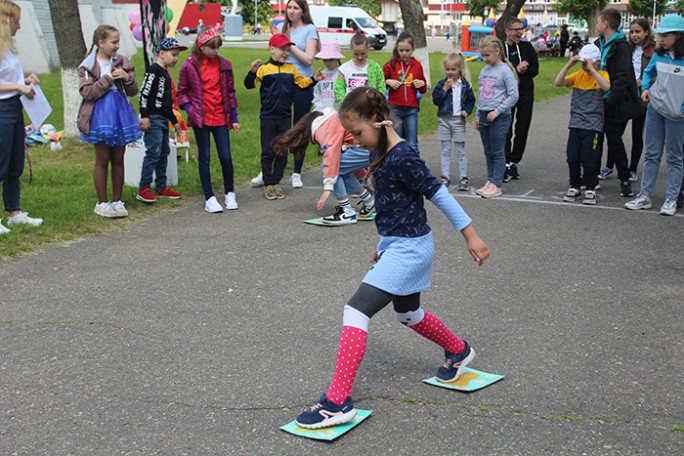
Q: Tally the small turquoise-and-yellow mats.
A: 4